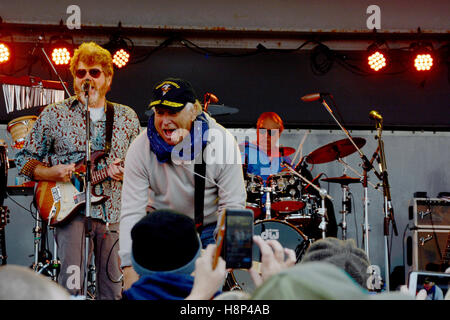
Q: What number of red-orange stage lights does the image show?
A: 5